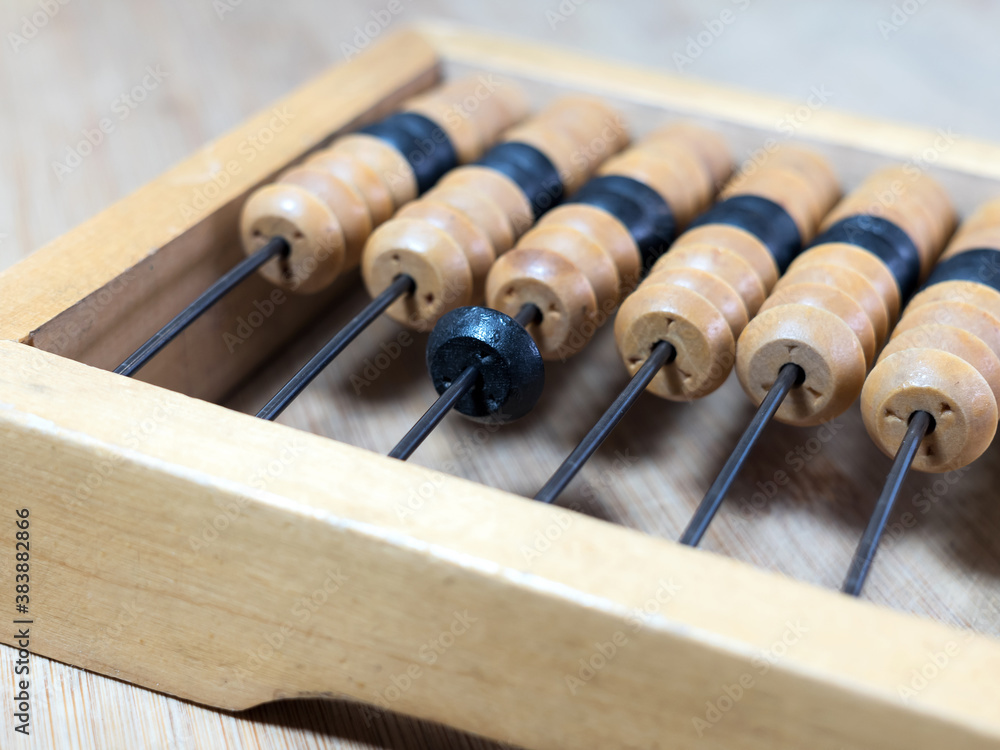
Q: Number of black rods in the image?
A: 6